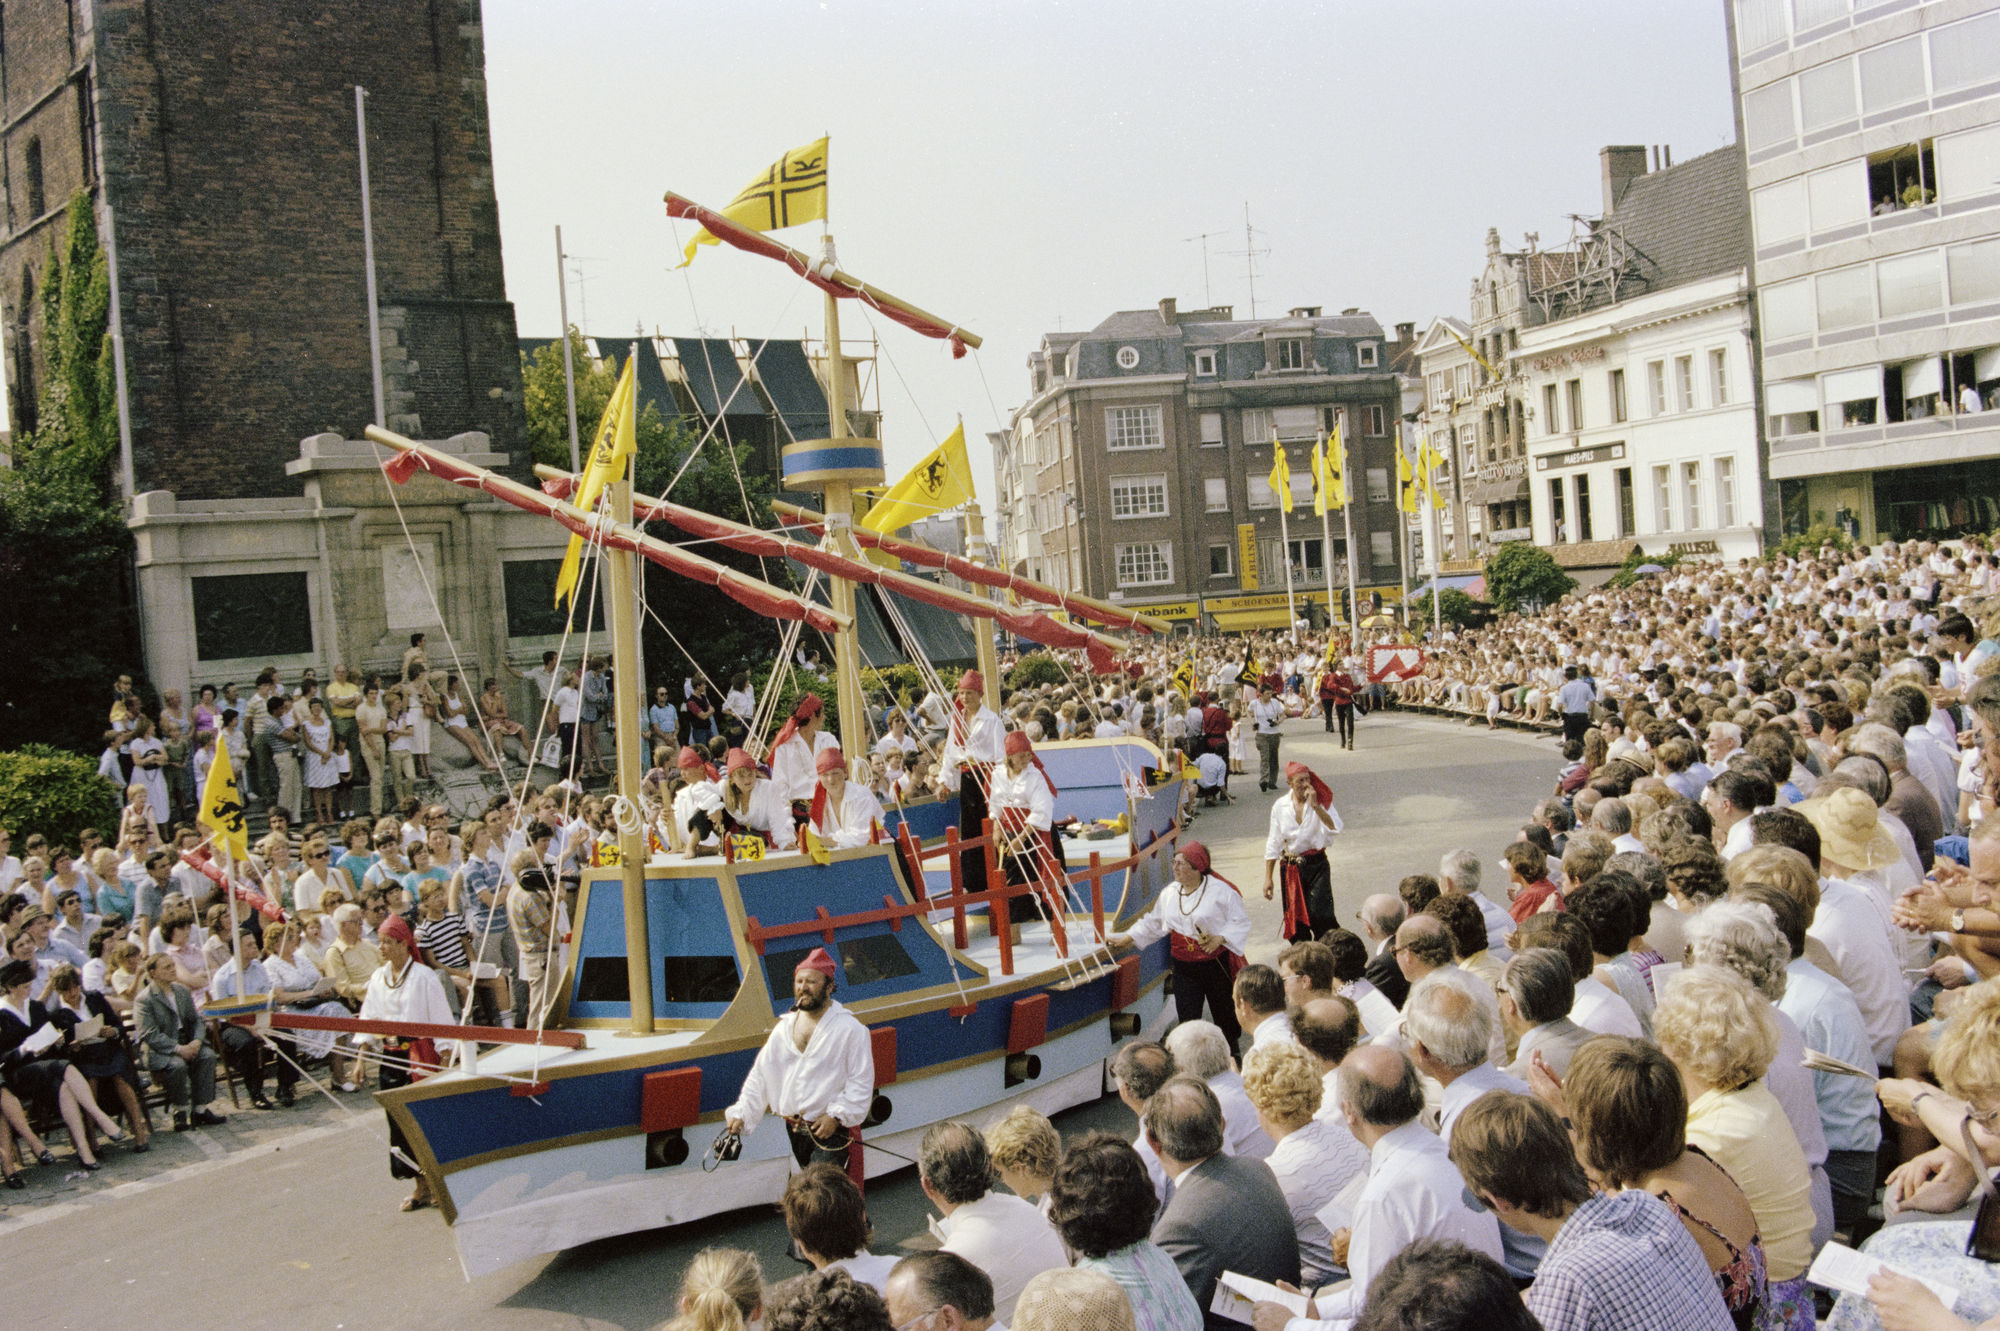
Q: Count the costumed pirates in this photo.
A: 10